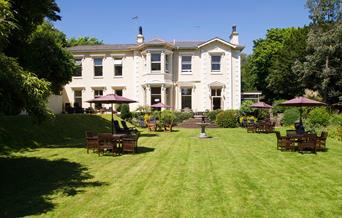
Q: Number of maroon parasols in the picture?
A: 4